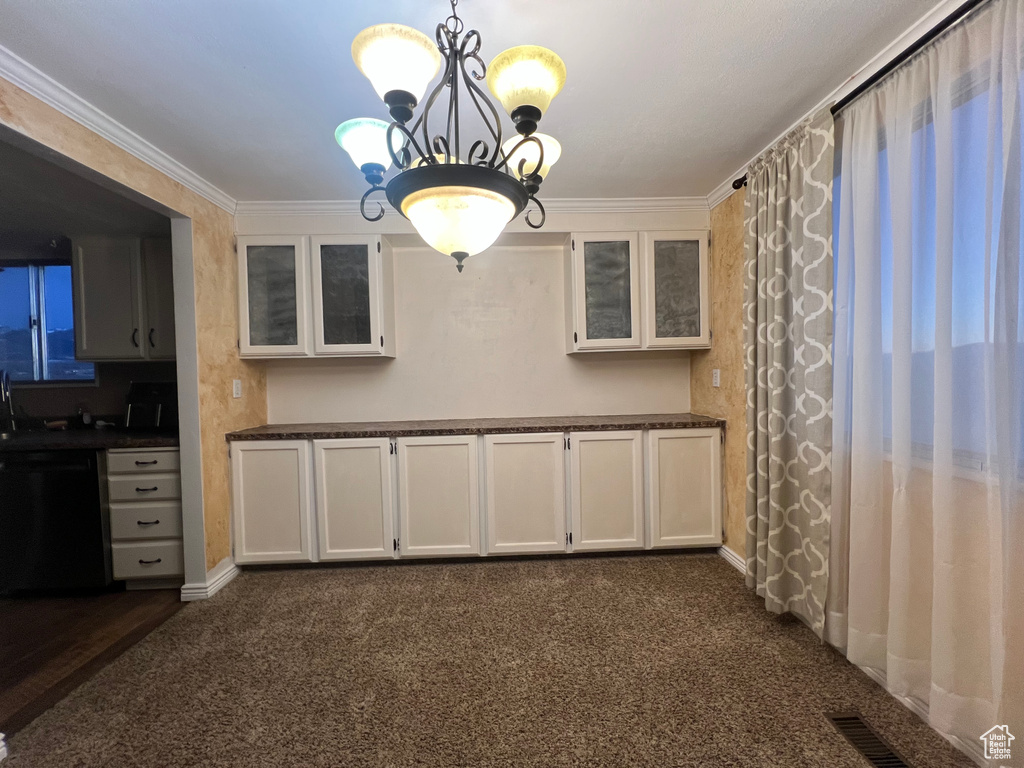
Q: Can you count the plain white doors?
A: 6